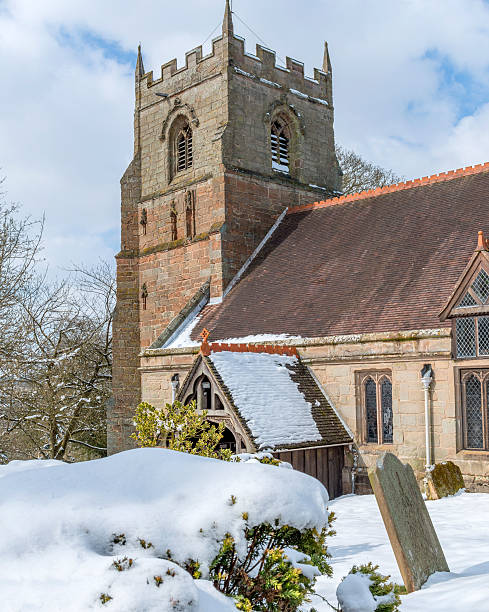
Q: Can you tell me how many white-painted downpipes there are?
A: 2